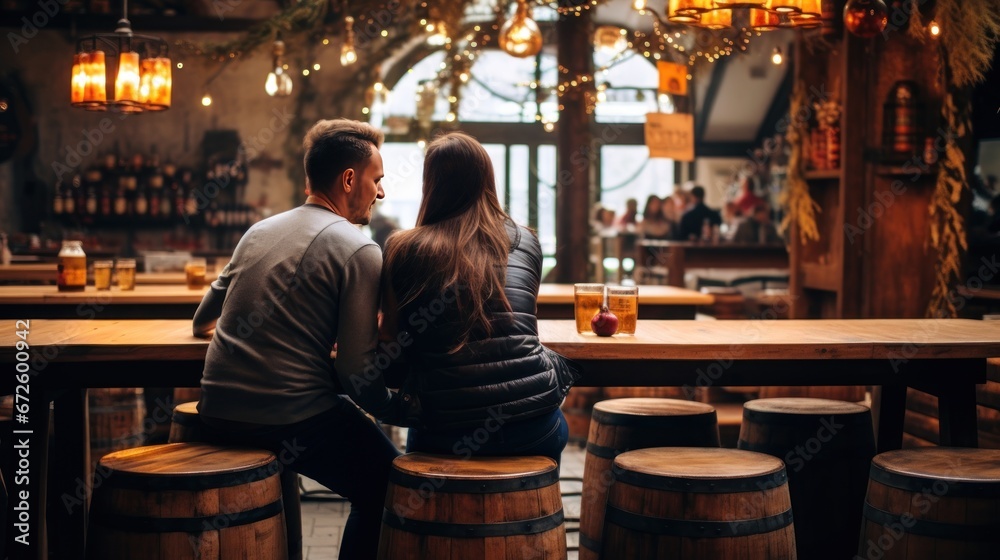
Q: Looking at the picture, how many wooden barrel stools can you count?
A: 7